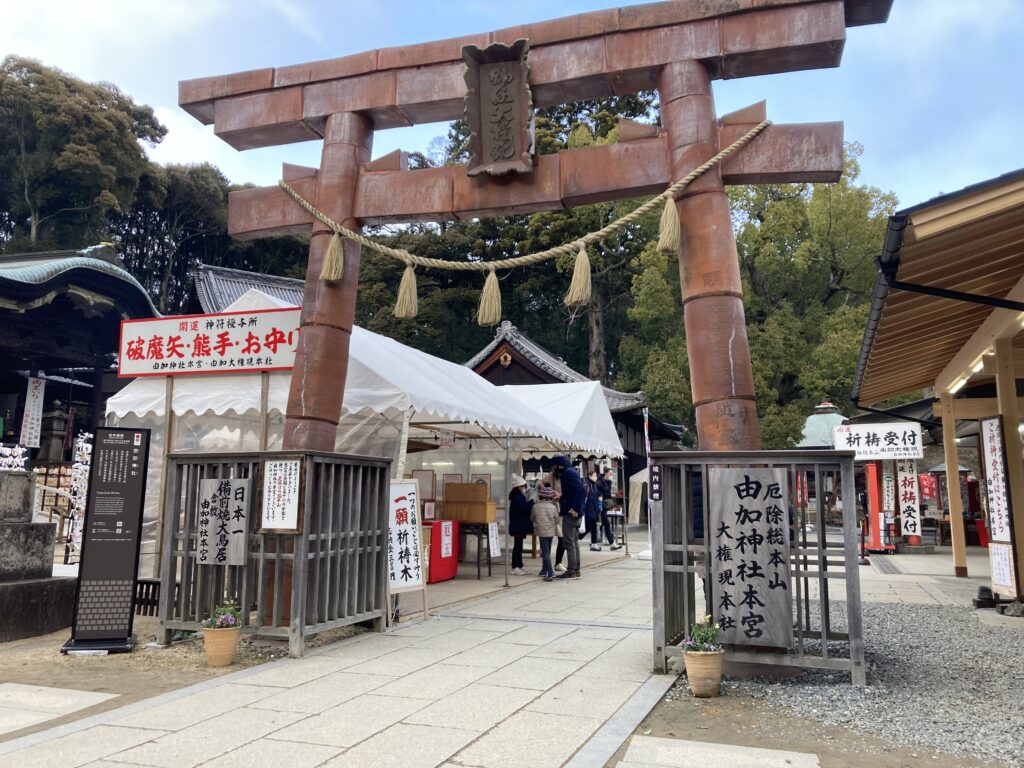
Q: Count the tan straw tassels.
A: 5